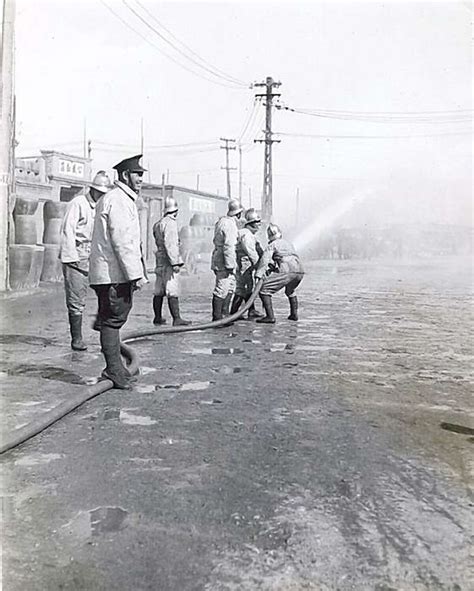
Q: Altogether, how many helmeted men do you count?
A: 5